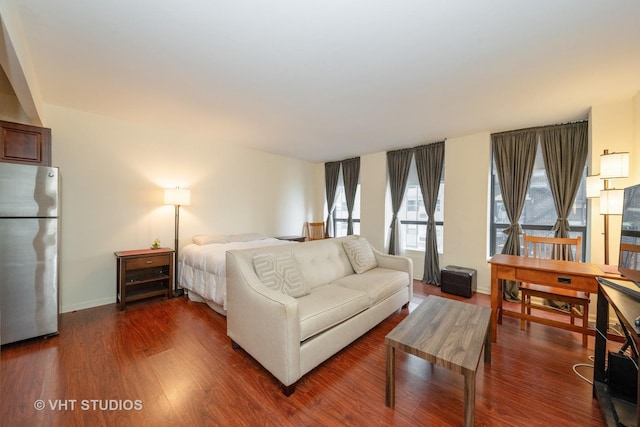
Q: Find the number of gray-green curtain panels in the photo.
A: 6